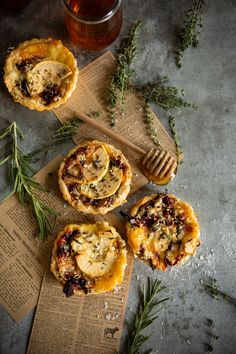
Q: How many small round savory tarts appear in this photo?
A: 4